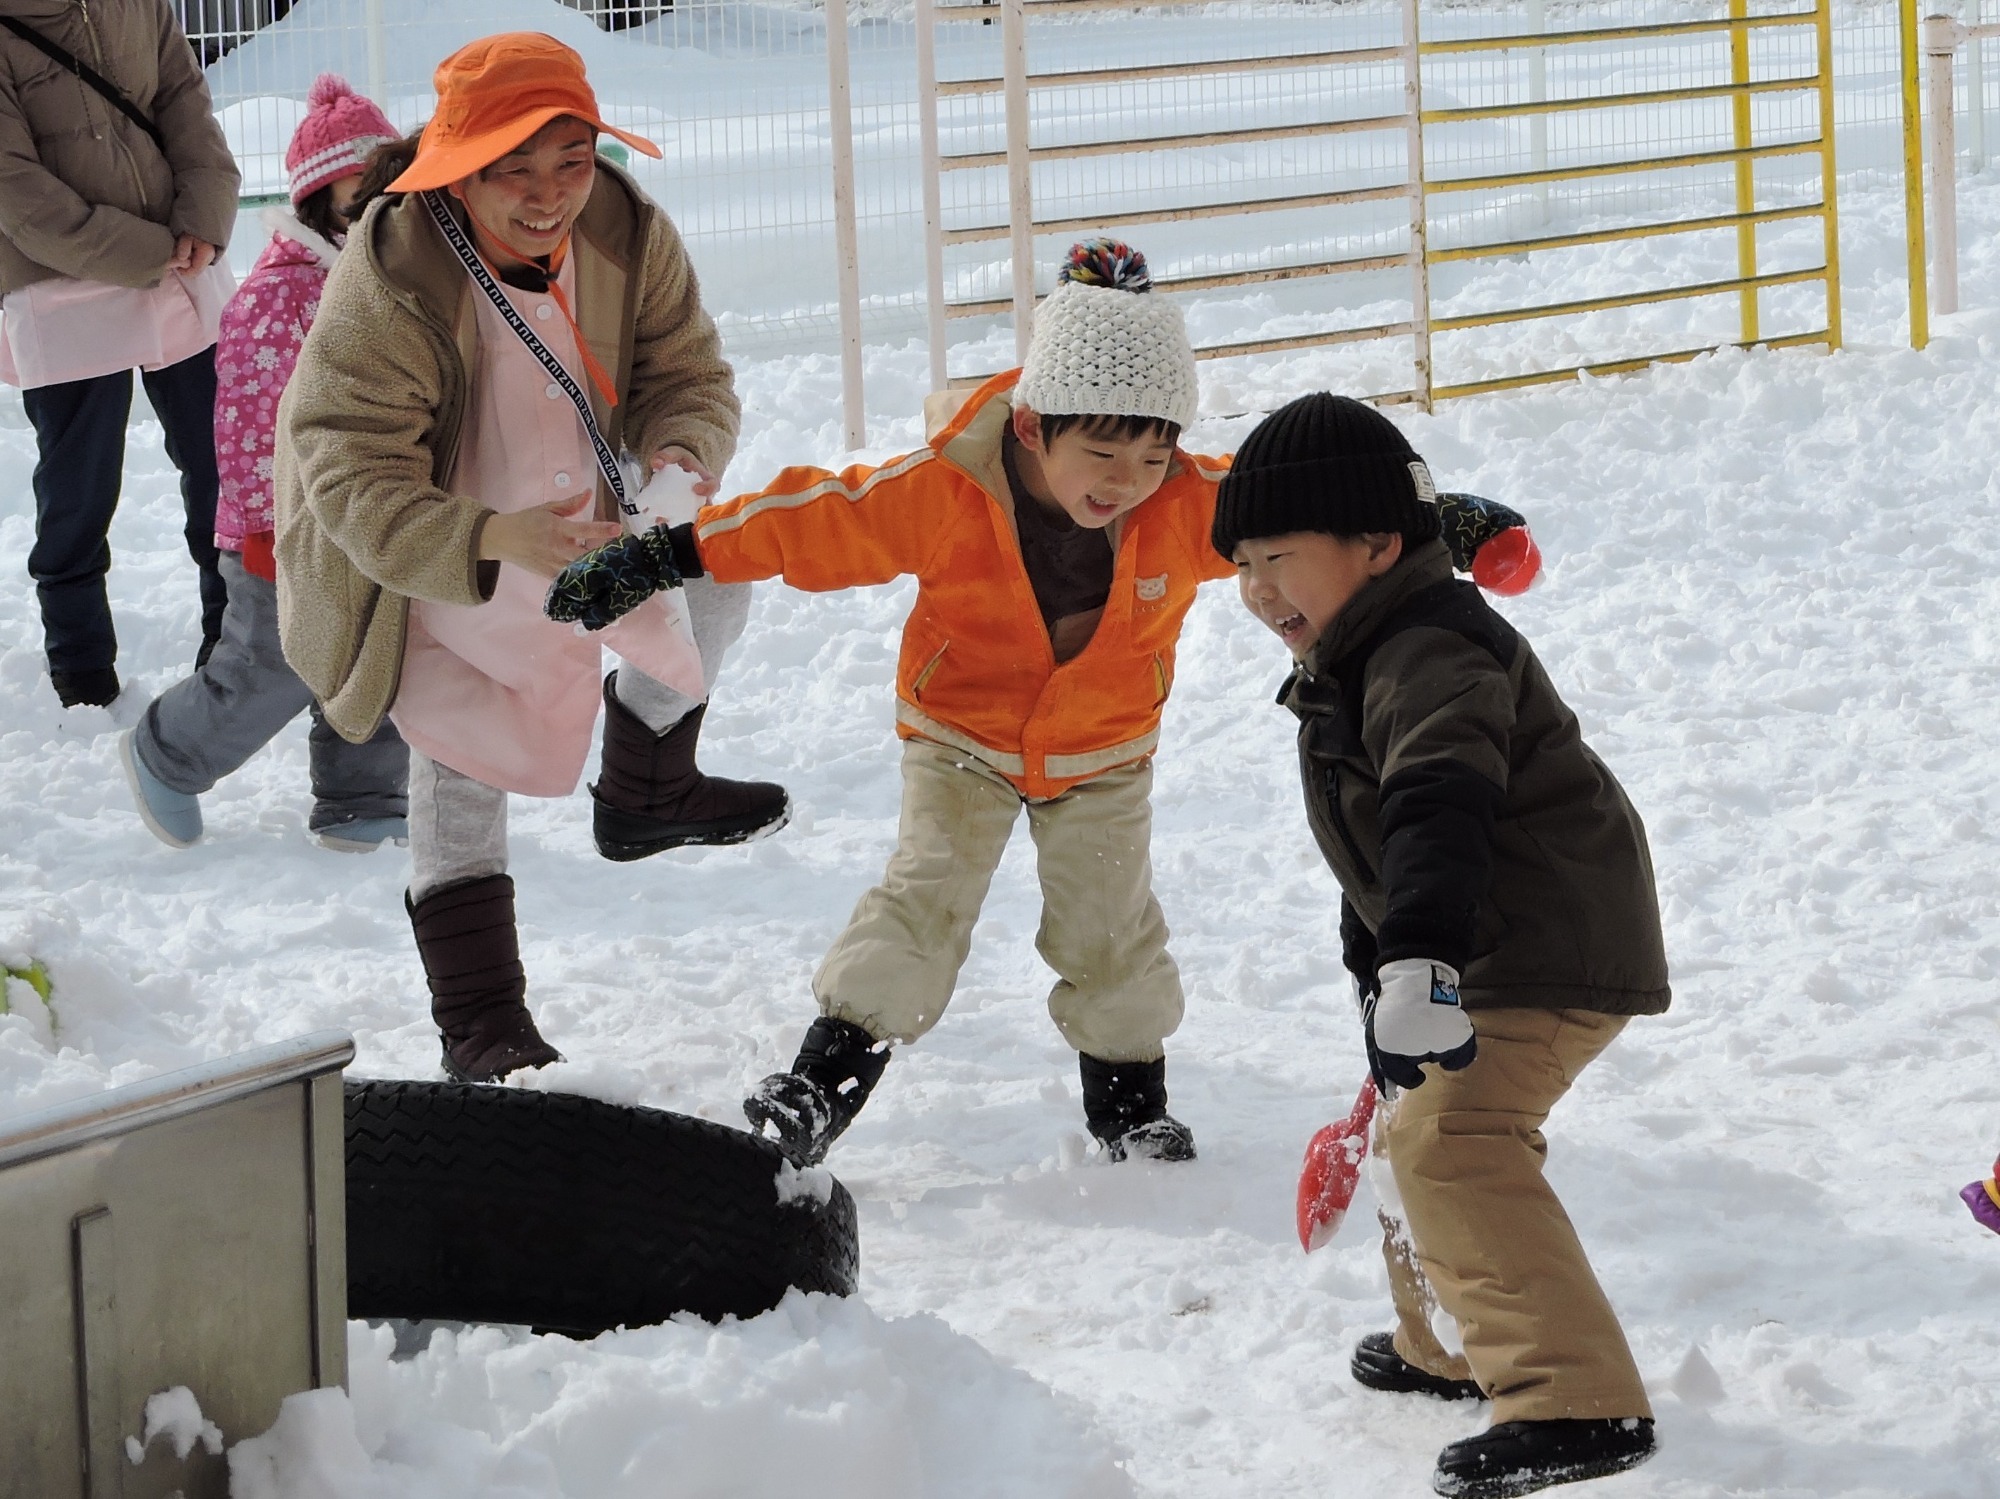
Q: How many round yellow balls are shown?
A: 0